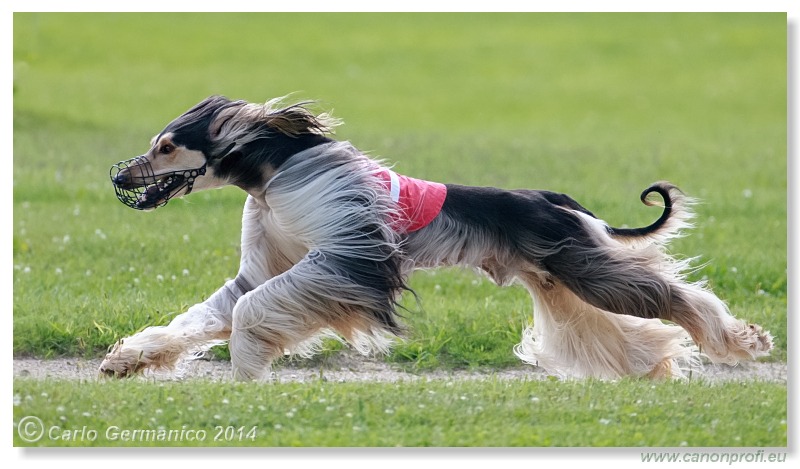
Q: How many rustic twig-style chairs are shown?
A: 0